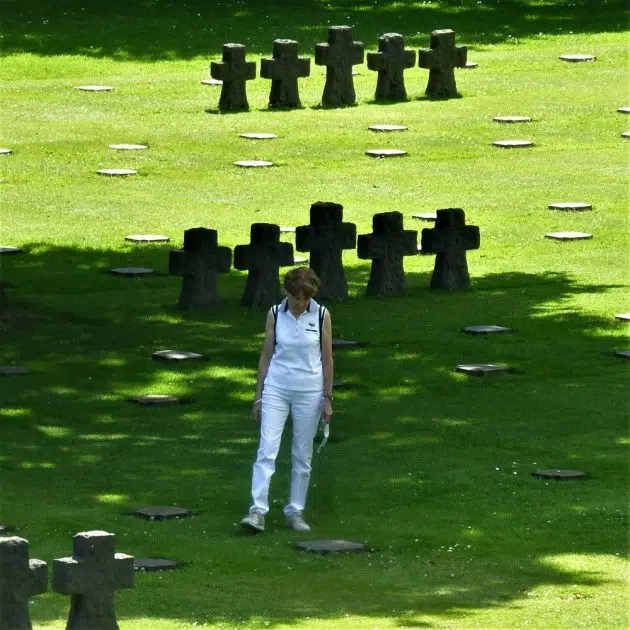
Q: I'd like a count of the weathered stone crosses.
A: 12